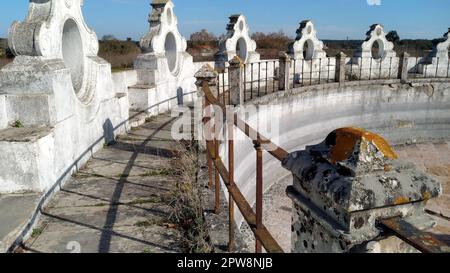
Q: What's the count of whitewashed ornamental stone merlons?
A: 6